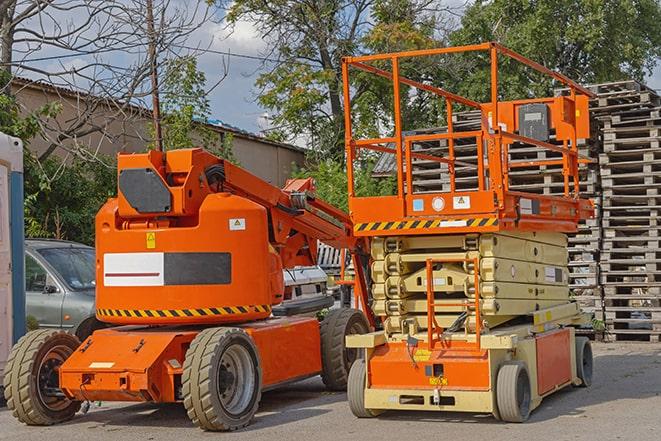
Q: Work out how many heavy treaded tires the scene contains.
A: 3